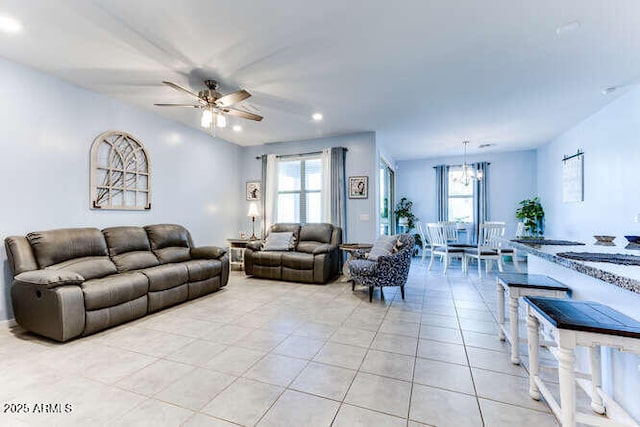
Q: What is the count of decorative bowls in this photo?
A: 2